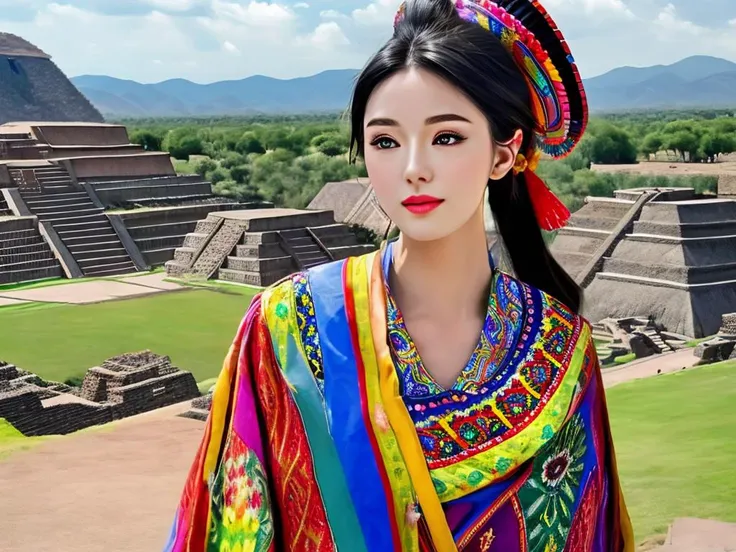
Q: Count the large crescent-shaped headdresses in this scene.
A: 1